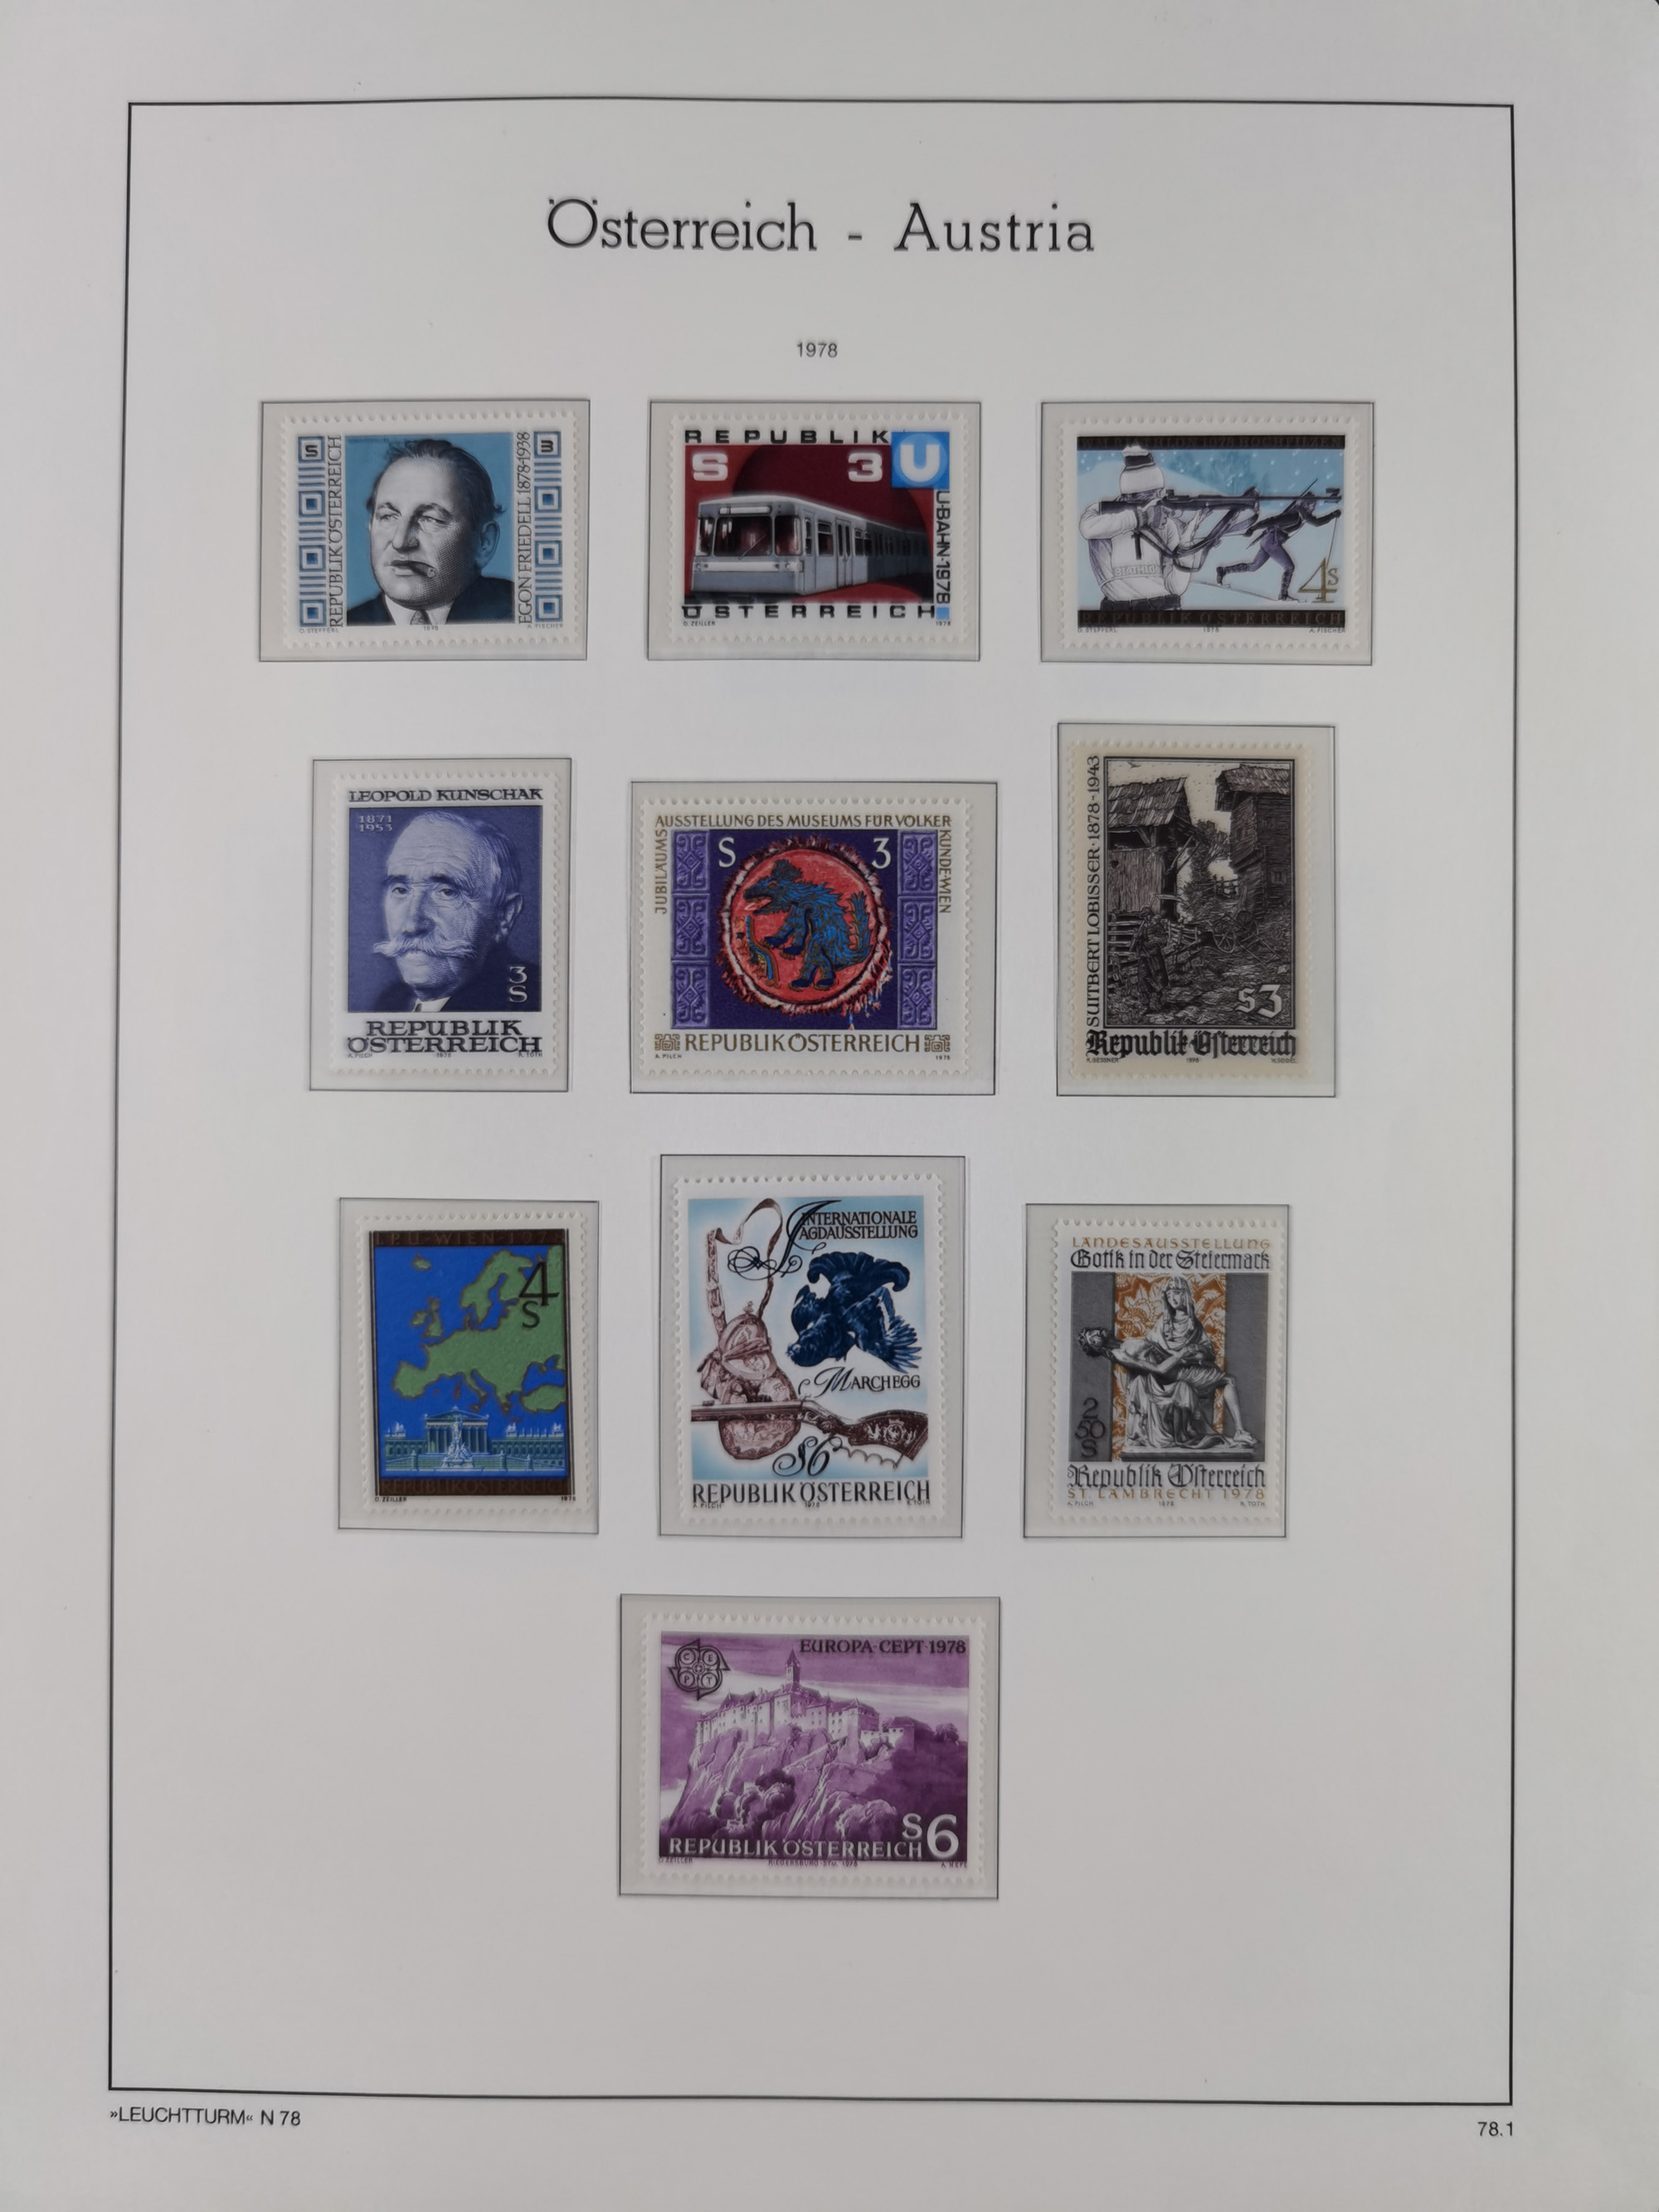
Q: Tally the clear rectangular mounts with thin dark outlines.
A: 10